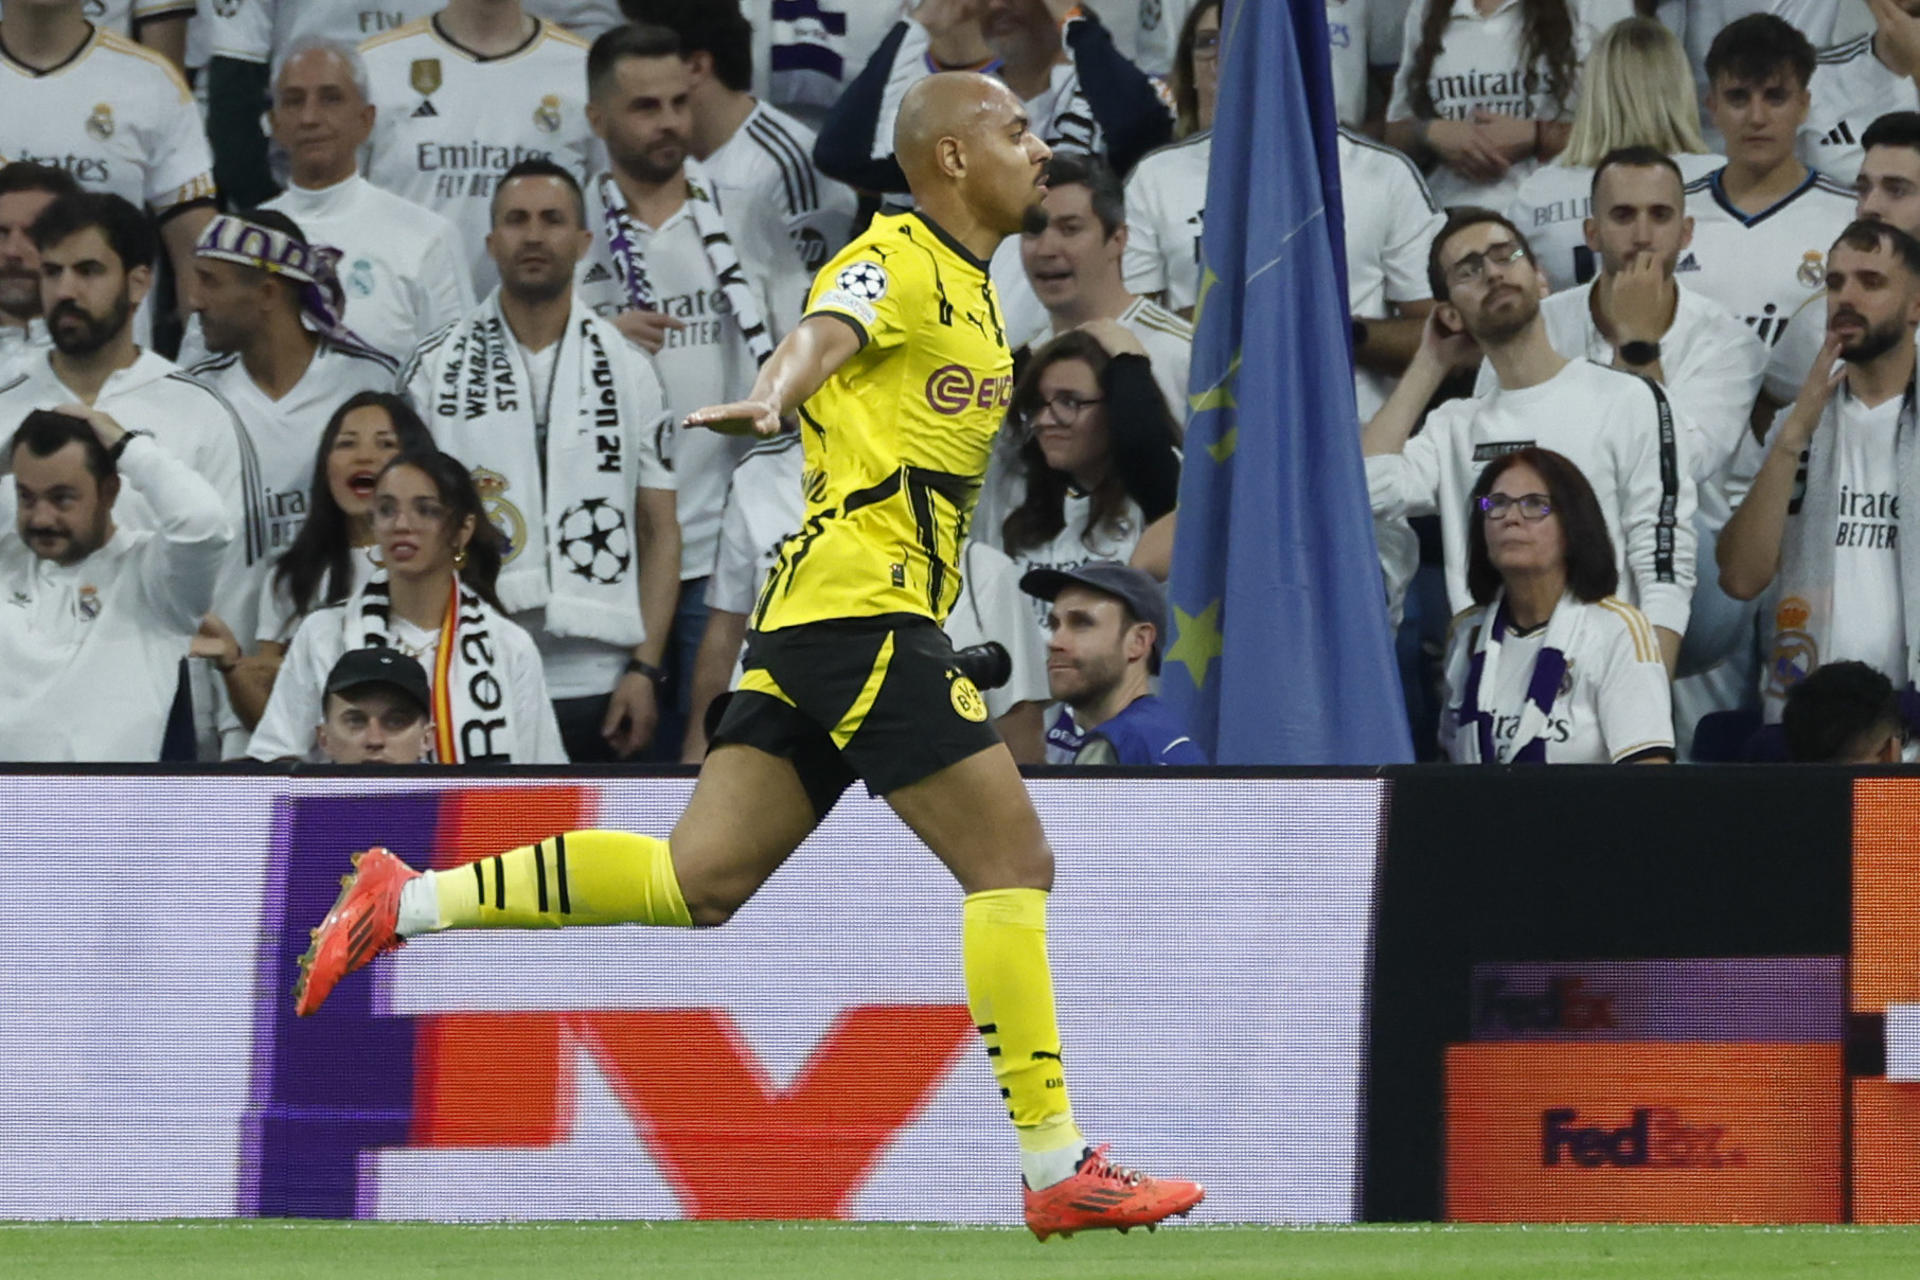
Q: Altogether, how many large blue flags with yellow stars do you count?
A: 1